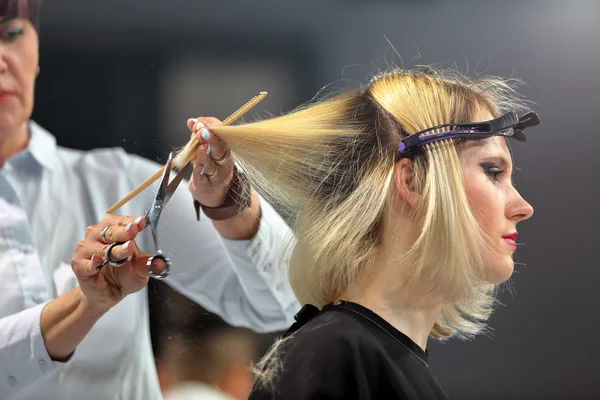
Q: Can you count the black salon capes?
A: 1